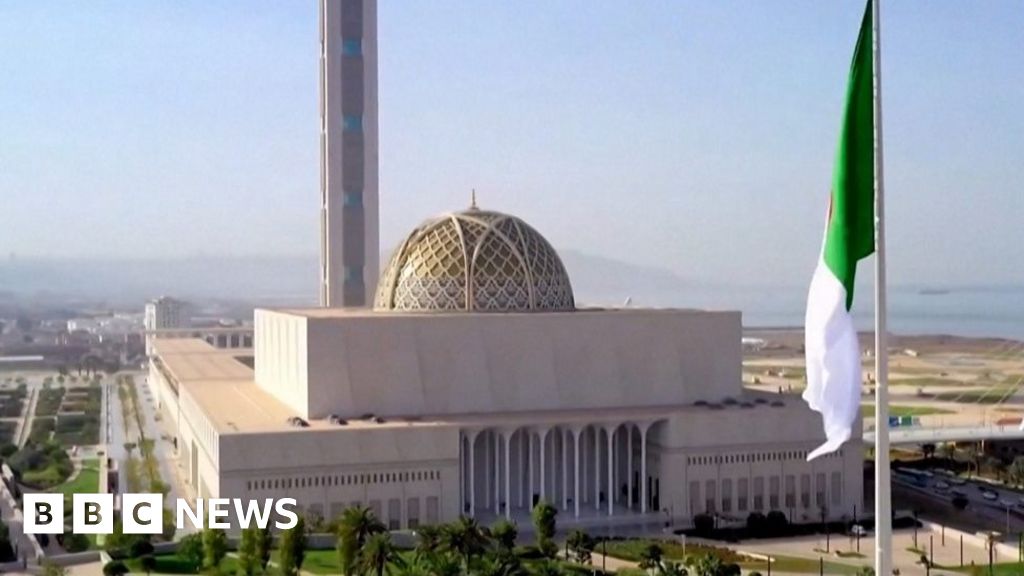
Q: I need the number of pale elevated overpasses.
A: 1